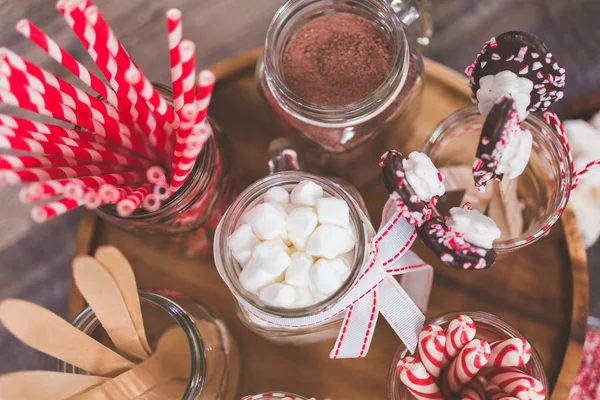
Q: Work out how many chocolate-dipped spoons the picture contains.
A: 4